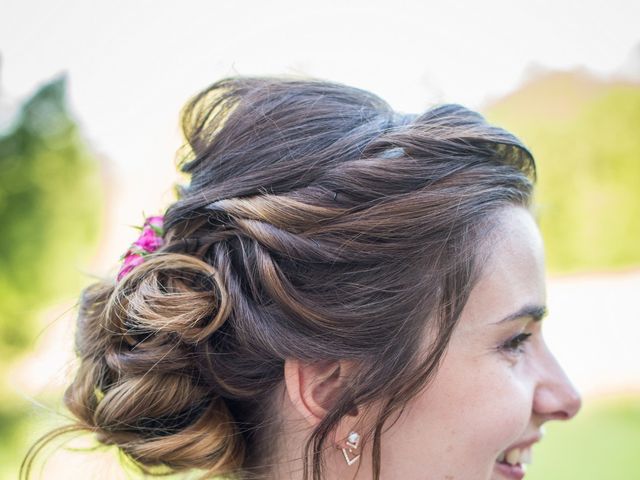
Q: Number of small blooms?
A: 3